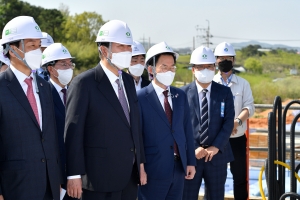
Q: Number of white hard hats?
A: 9